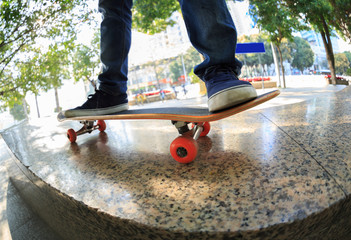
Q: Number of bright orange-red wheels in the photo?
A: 4